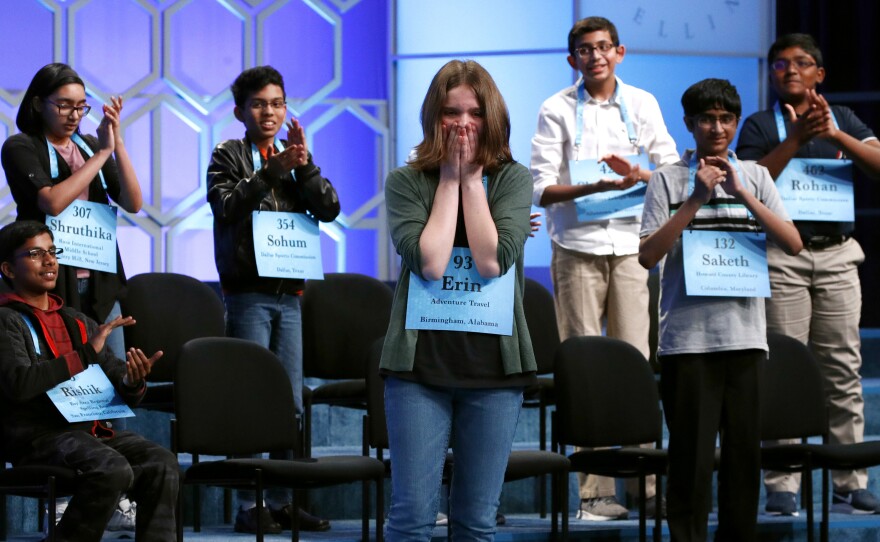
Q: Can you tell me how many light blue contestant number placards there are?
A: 7